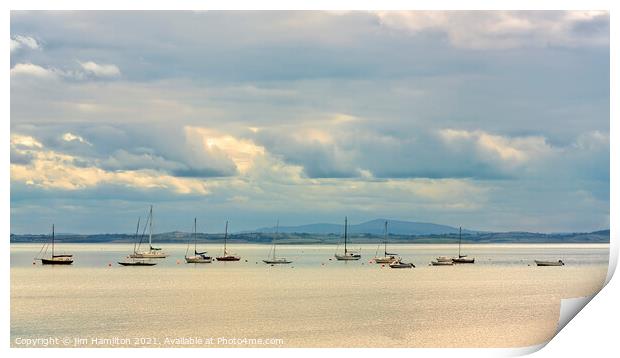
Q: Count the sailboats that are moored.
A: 9